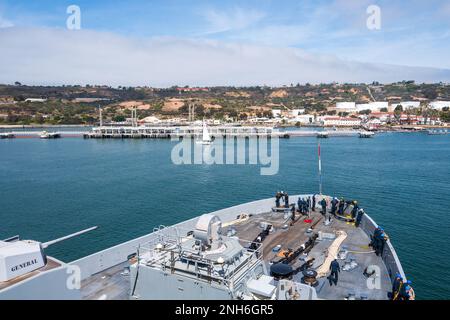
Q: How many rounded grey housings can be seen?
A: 1